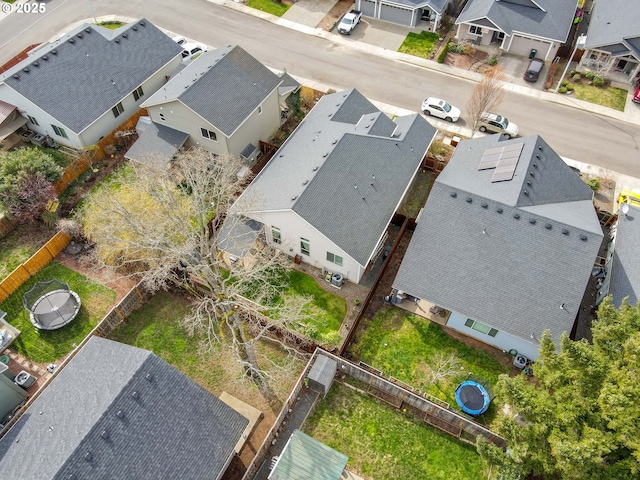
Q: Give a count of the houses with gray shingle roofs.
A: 9